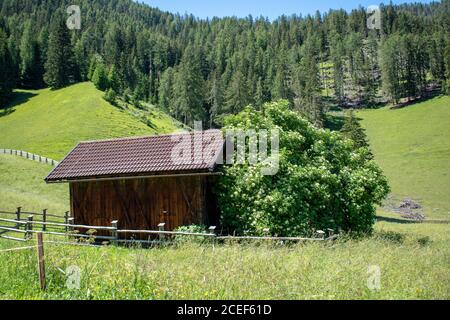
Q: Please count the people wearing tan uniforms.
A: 0